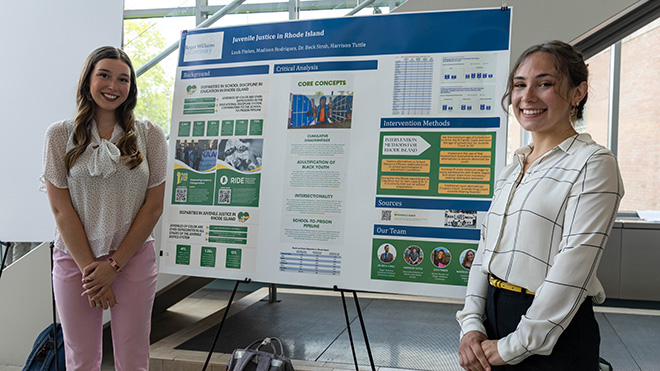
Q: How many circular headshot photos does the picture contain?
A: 4